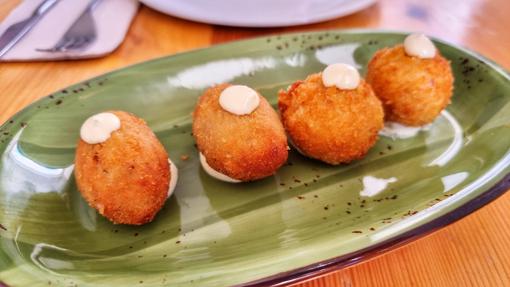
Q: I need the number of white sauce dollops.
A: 4